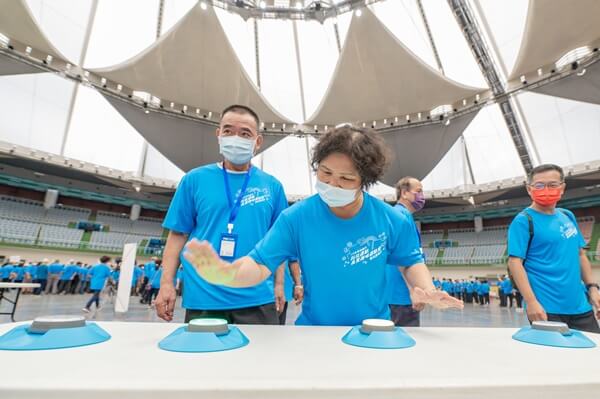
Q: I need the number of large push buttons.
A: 4